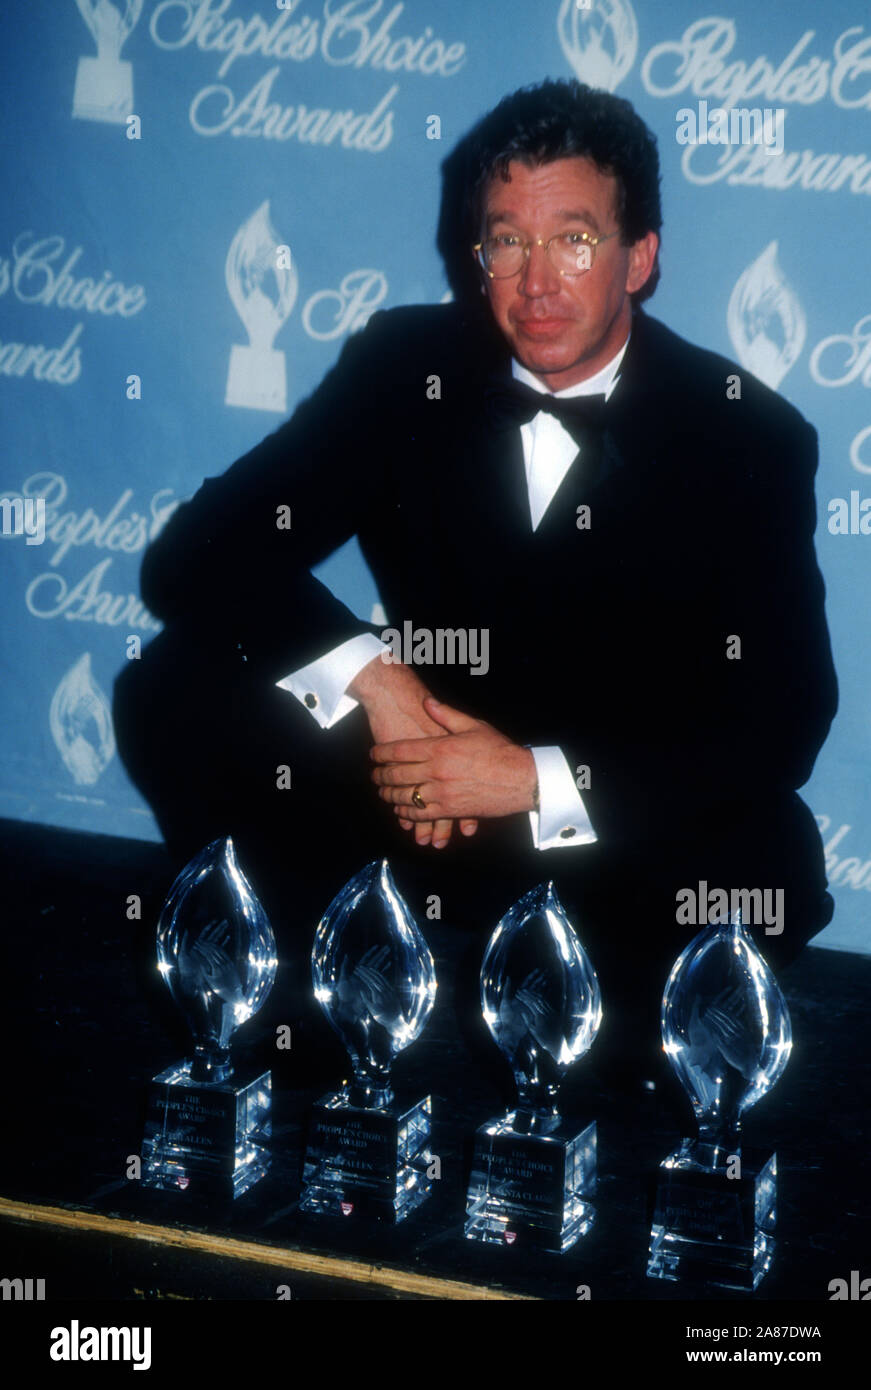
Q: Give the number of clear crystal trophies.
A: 4